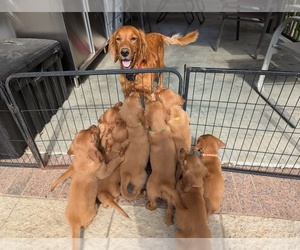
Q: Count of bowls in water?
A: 0